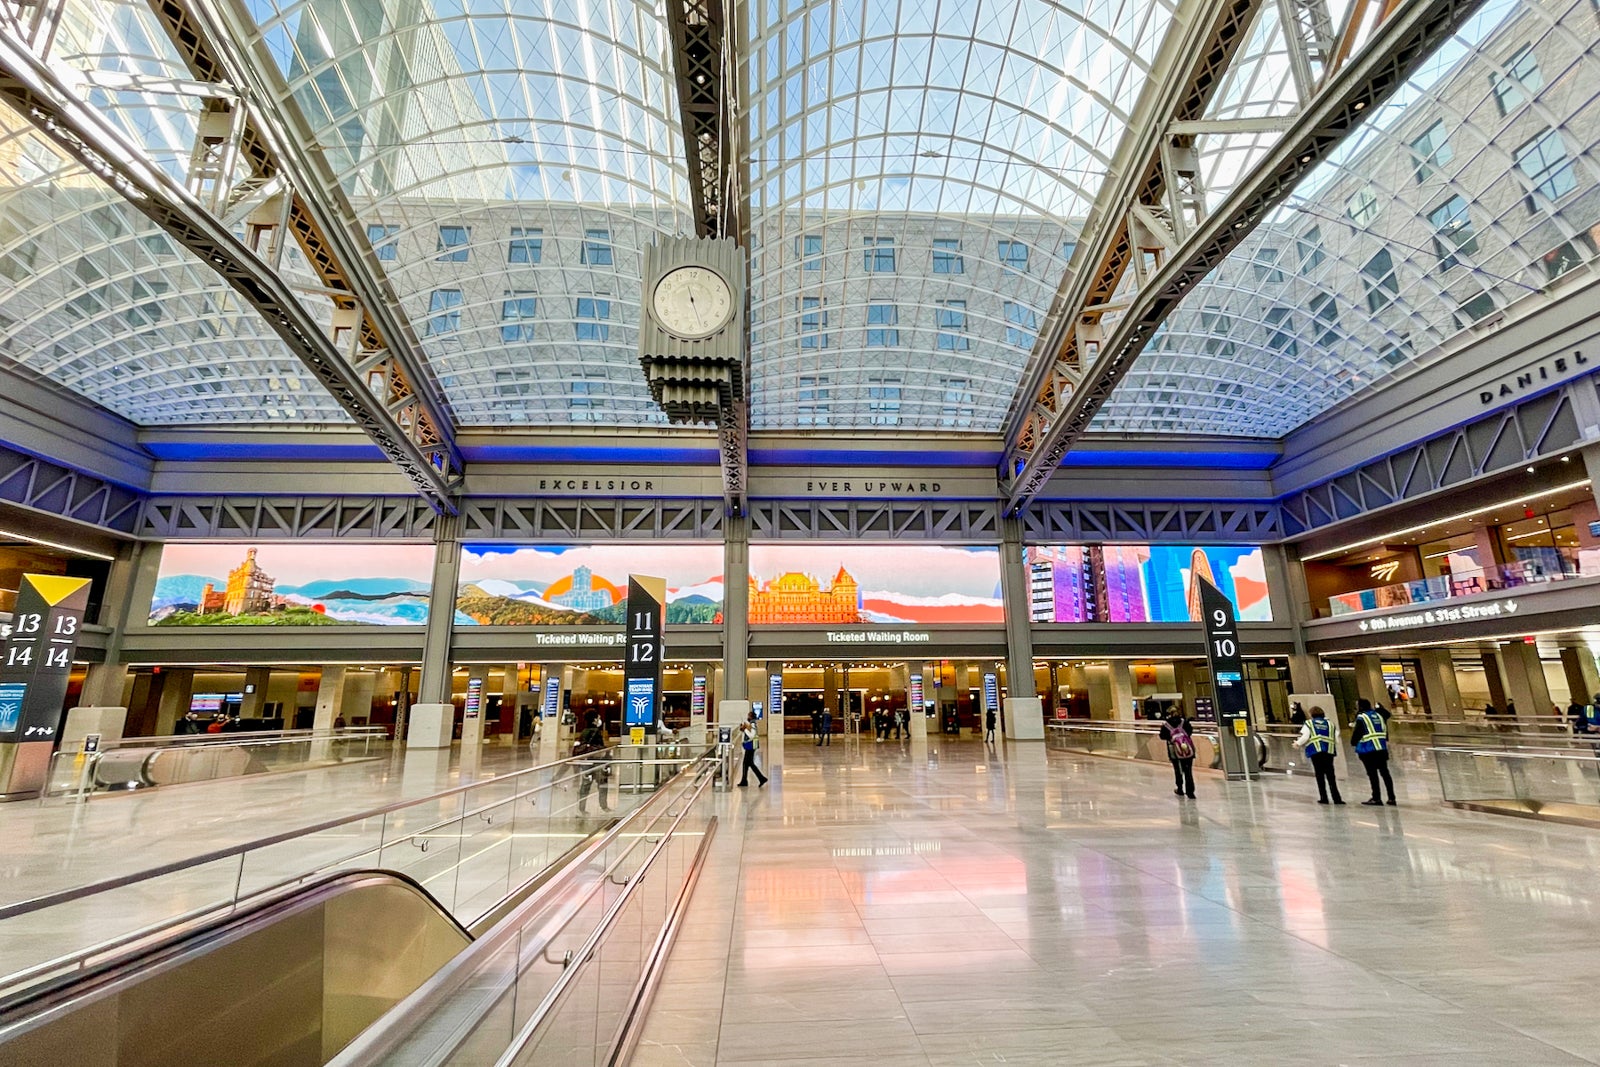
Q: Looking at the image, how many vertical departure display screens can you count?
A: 6